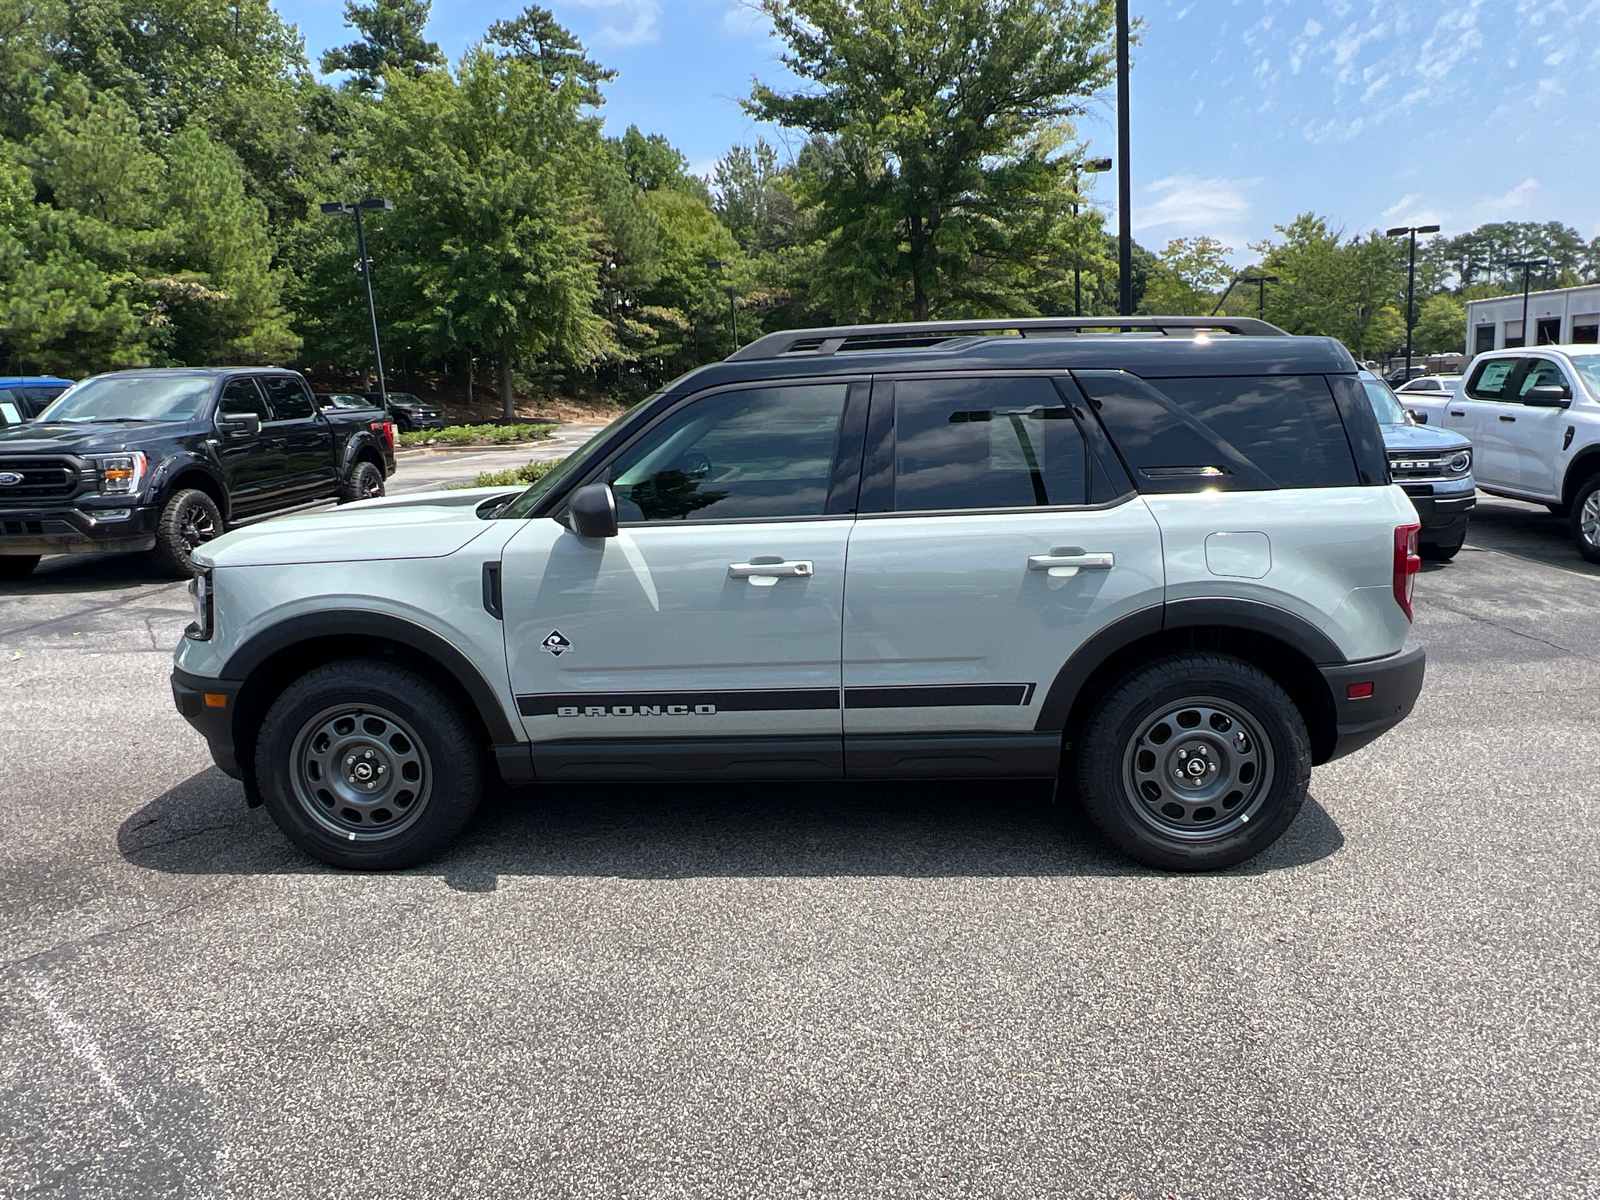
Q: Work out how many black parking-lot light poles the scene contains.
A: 7